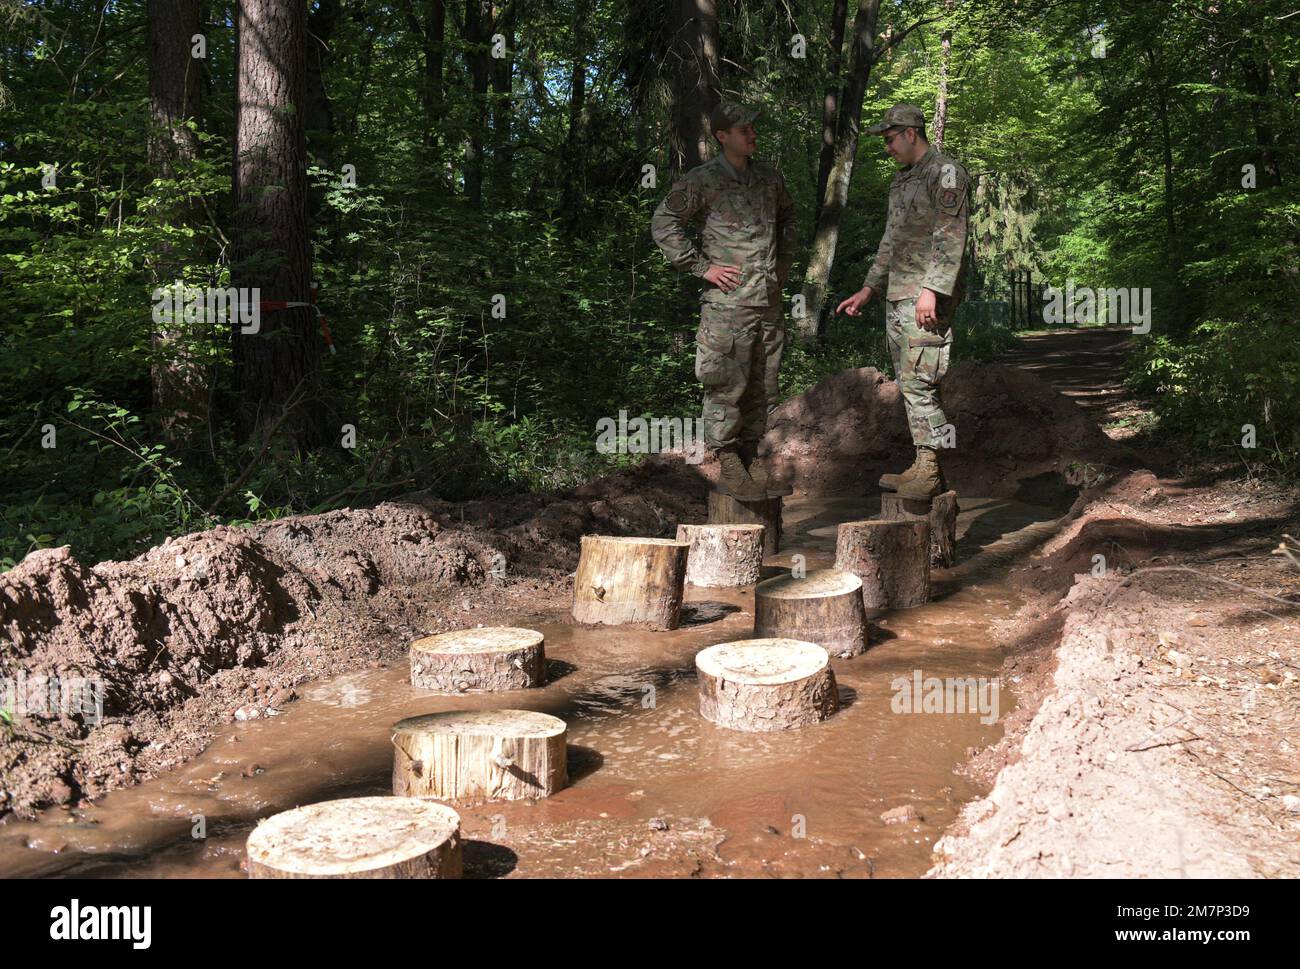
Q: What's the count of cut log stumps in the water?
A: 10